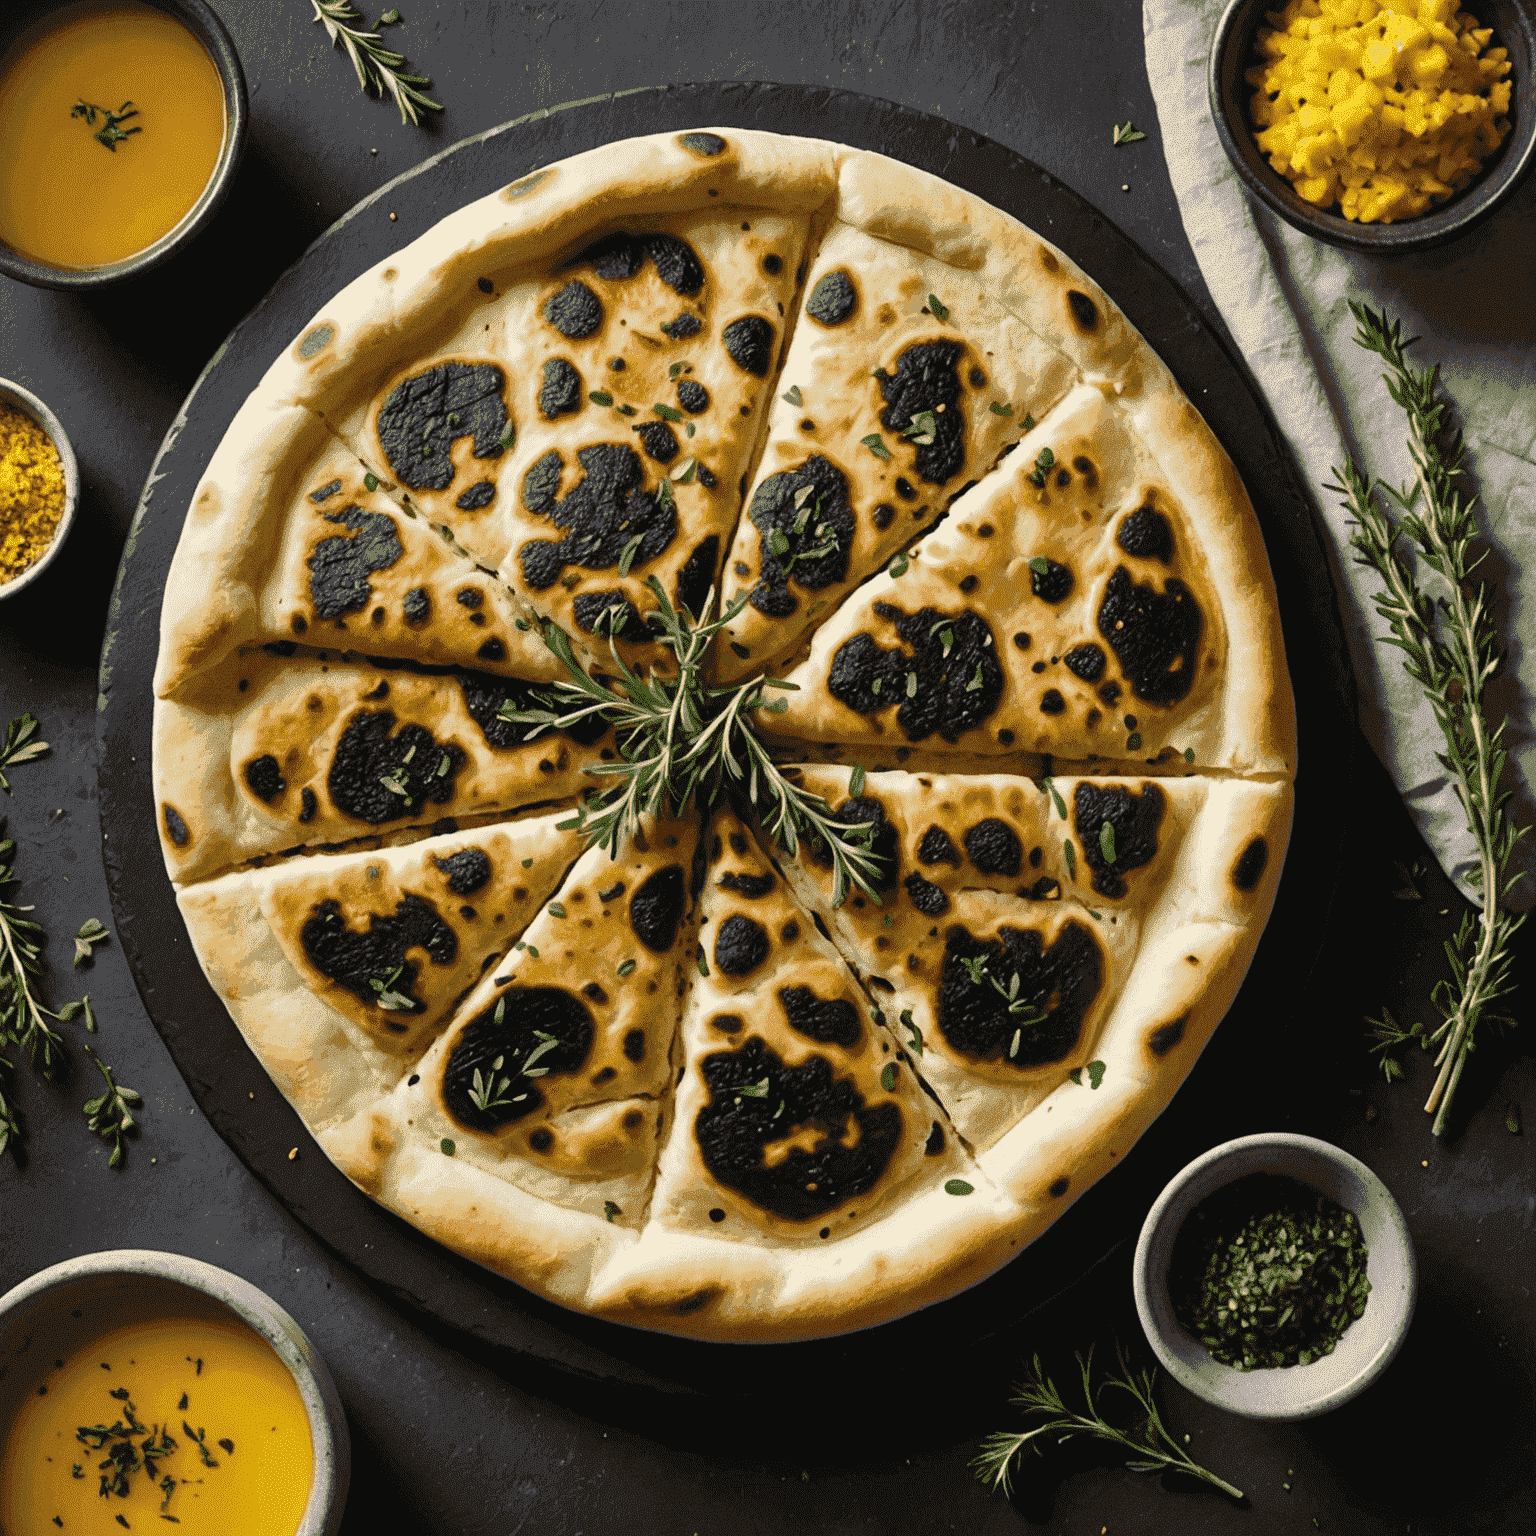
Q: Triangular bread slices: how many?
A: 9